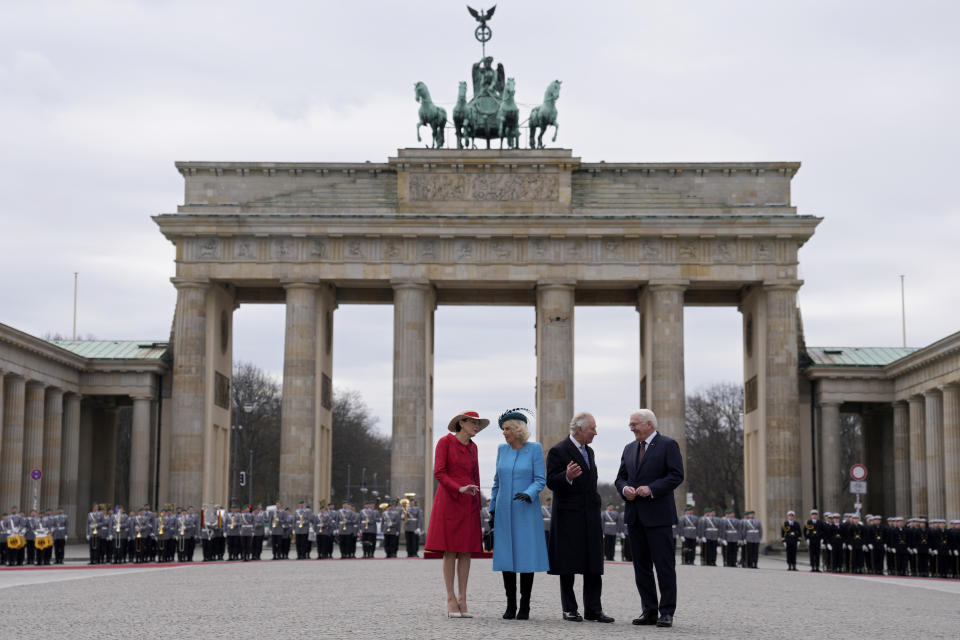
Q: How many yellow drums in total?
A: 2